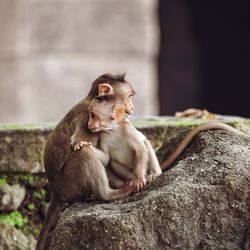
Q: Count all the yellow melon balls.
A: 0